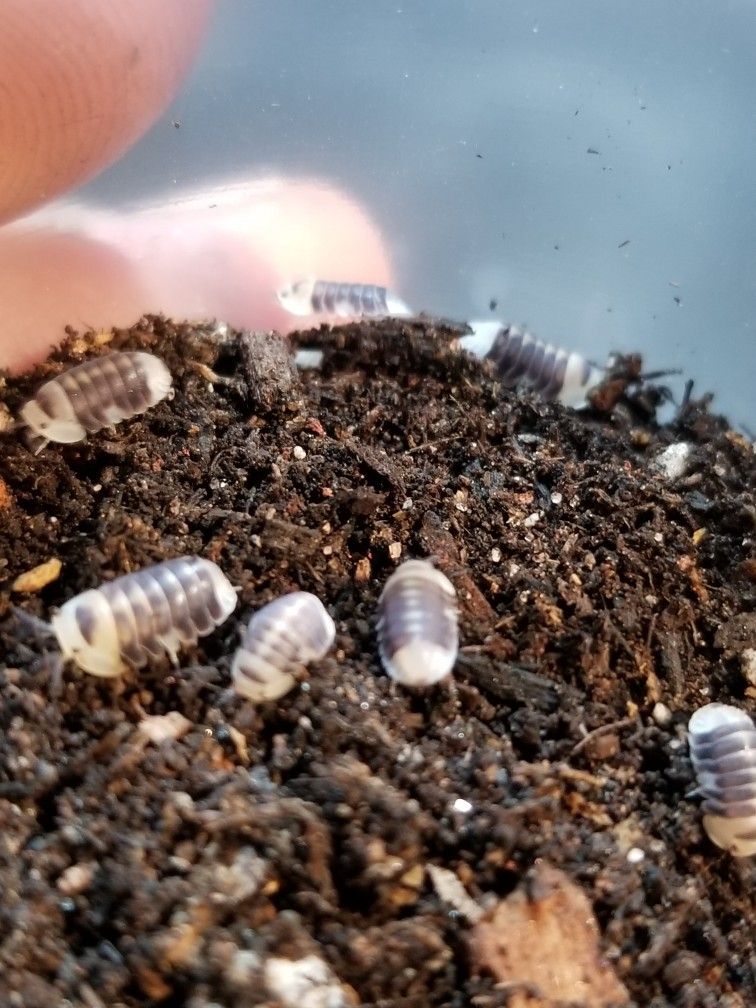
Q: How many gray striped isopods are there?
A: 7